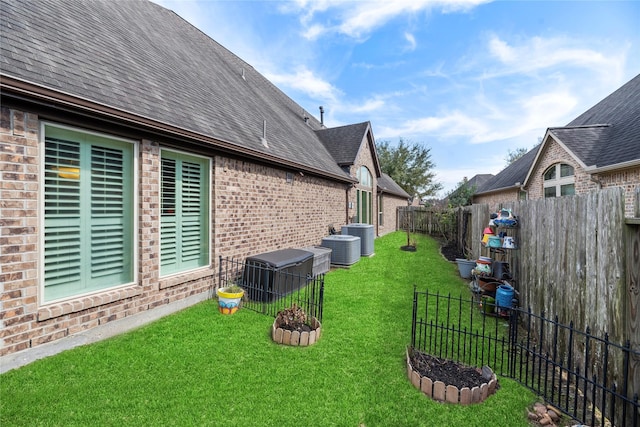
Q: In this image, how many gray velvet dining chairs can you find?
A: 0